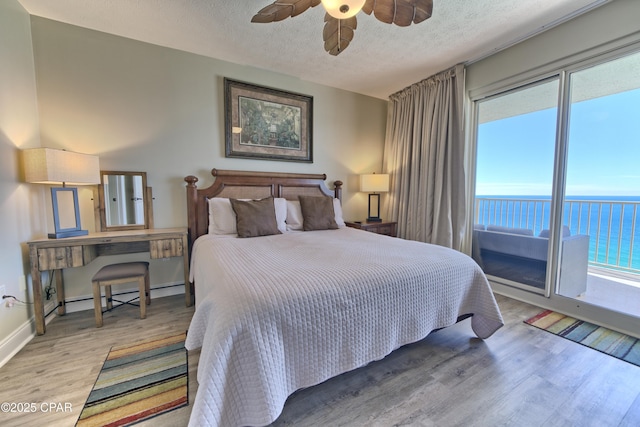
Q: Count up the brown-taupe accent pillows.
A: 2